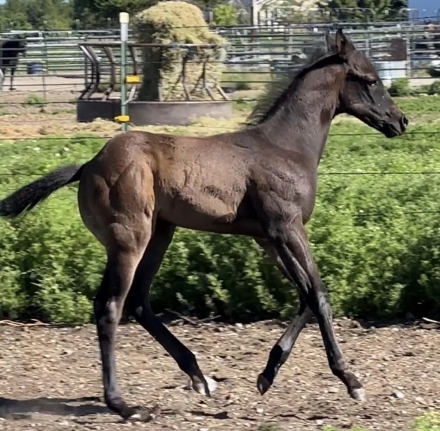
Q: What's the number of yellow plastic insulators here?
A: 2